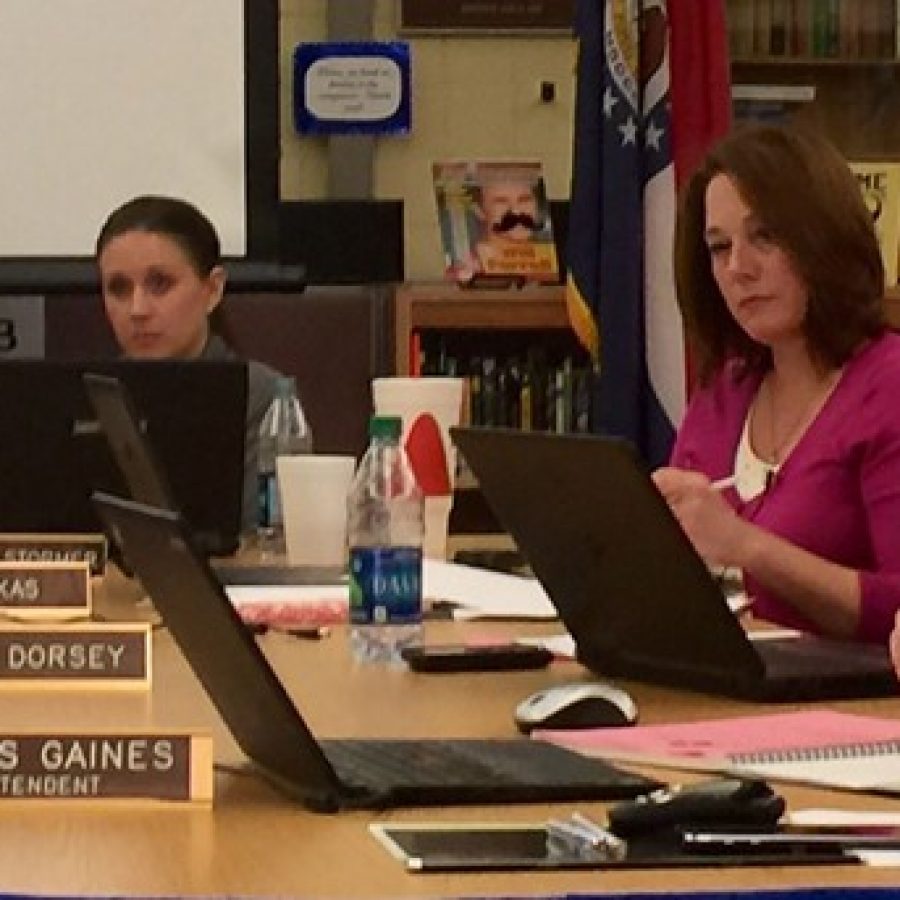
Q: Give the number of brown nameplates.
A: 4